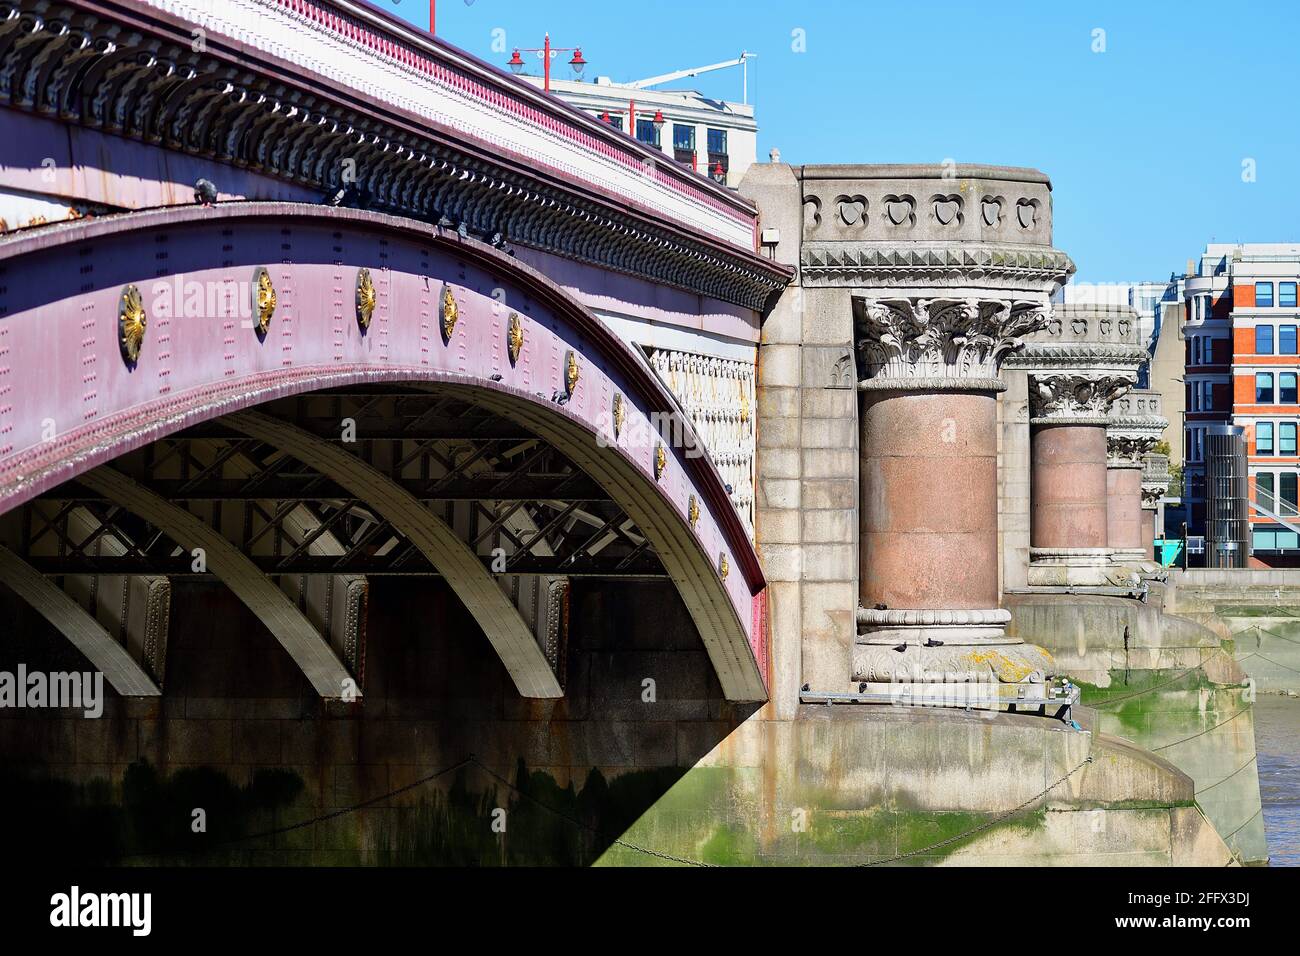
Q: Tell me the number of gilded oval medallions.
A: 10